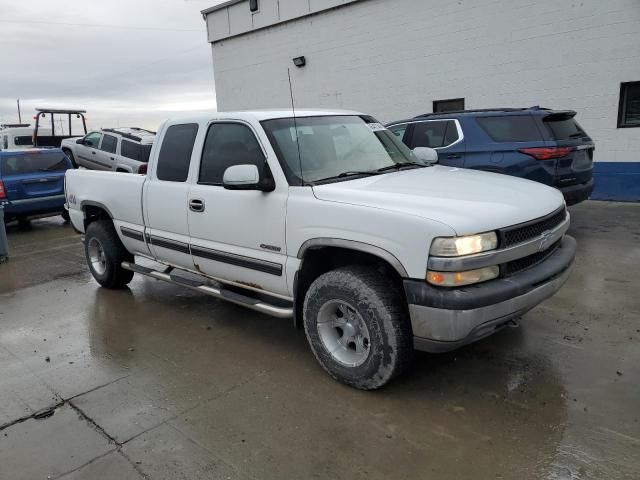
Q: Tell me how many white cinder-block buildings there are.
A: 1